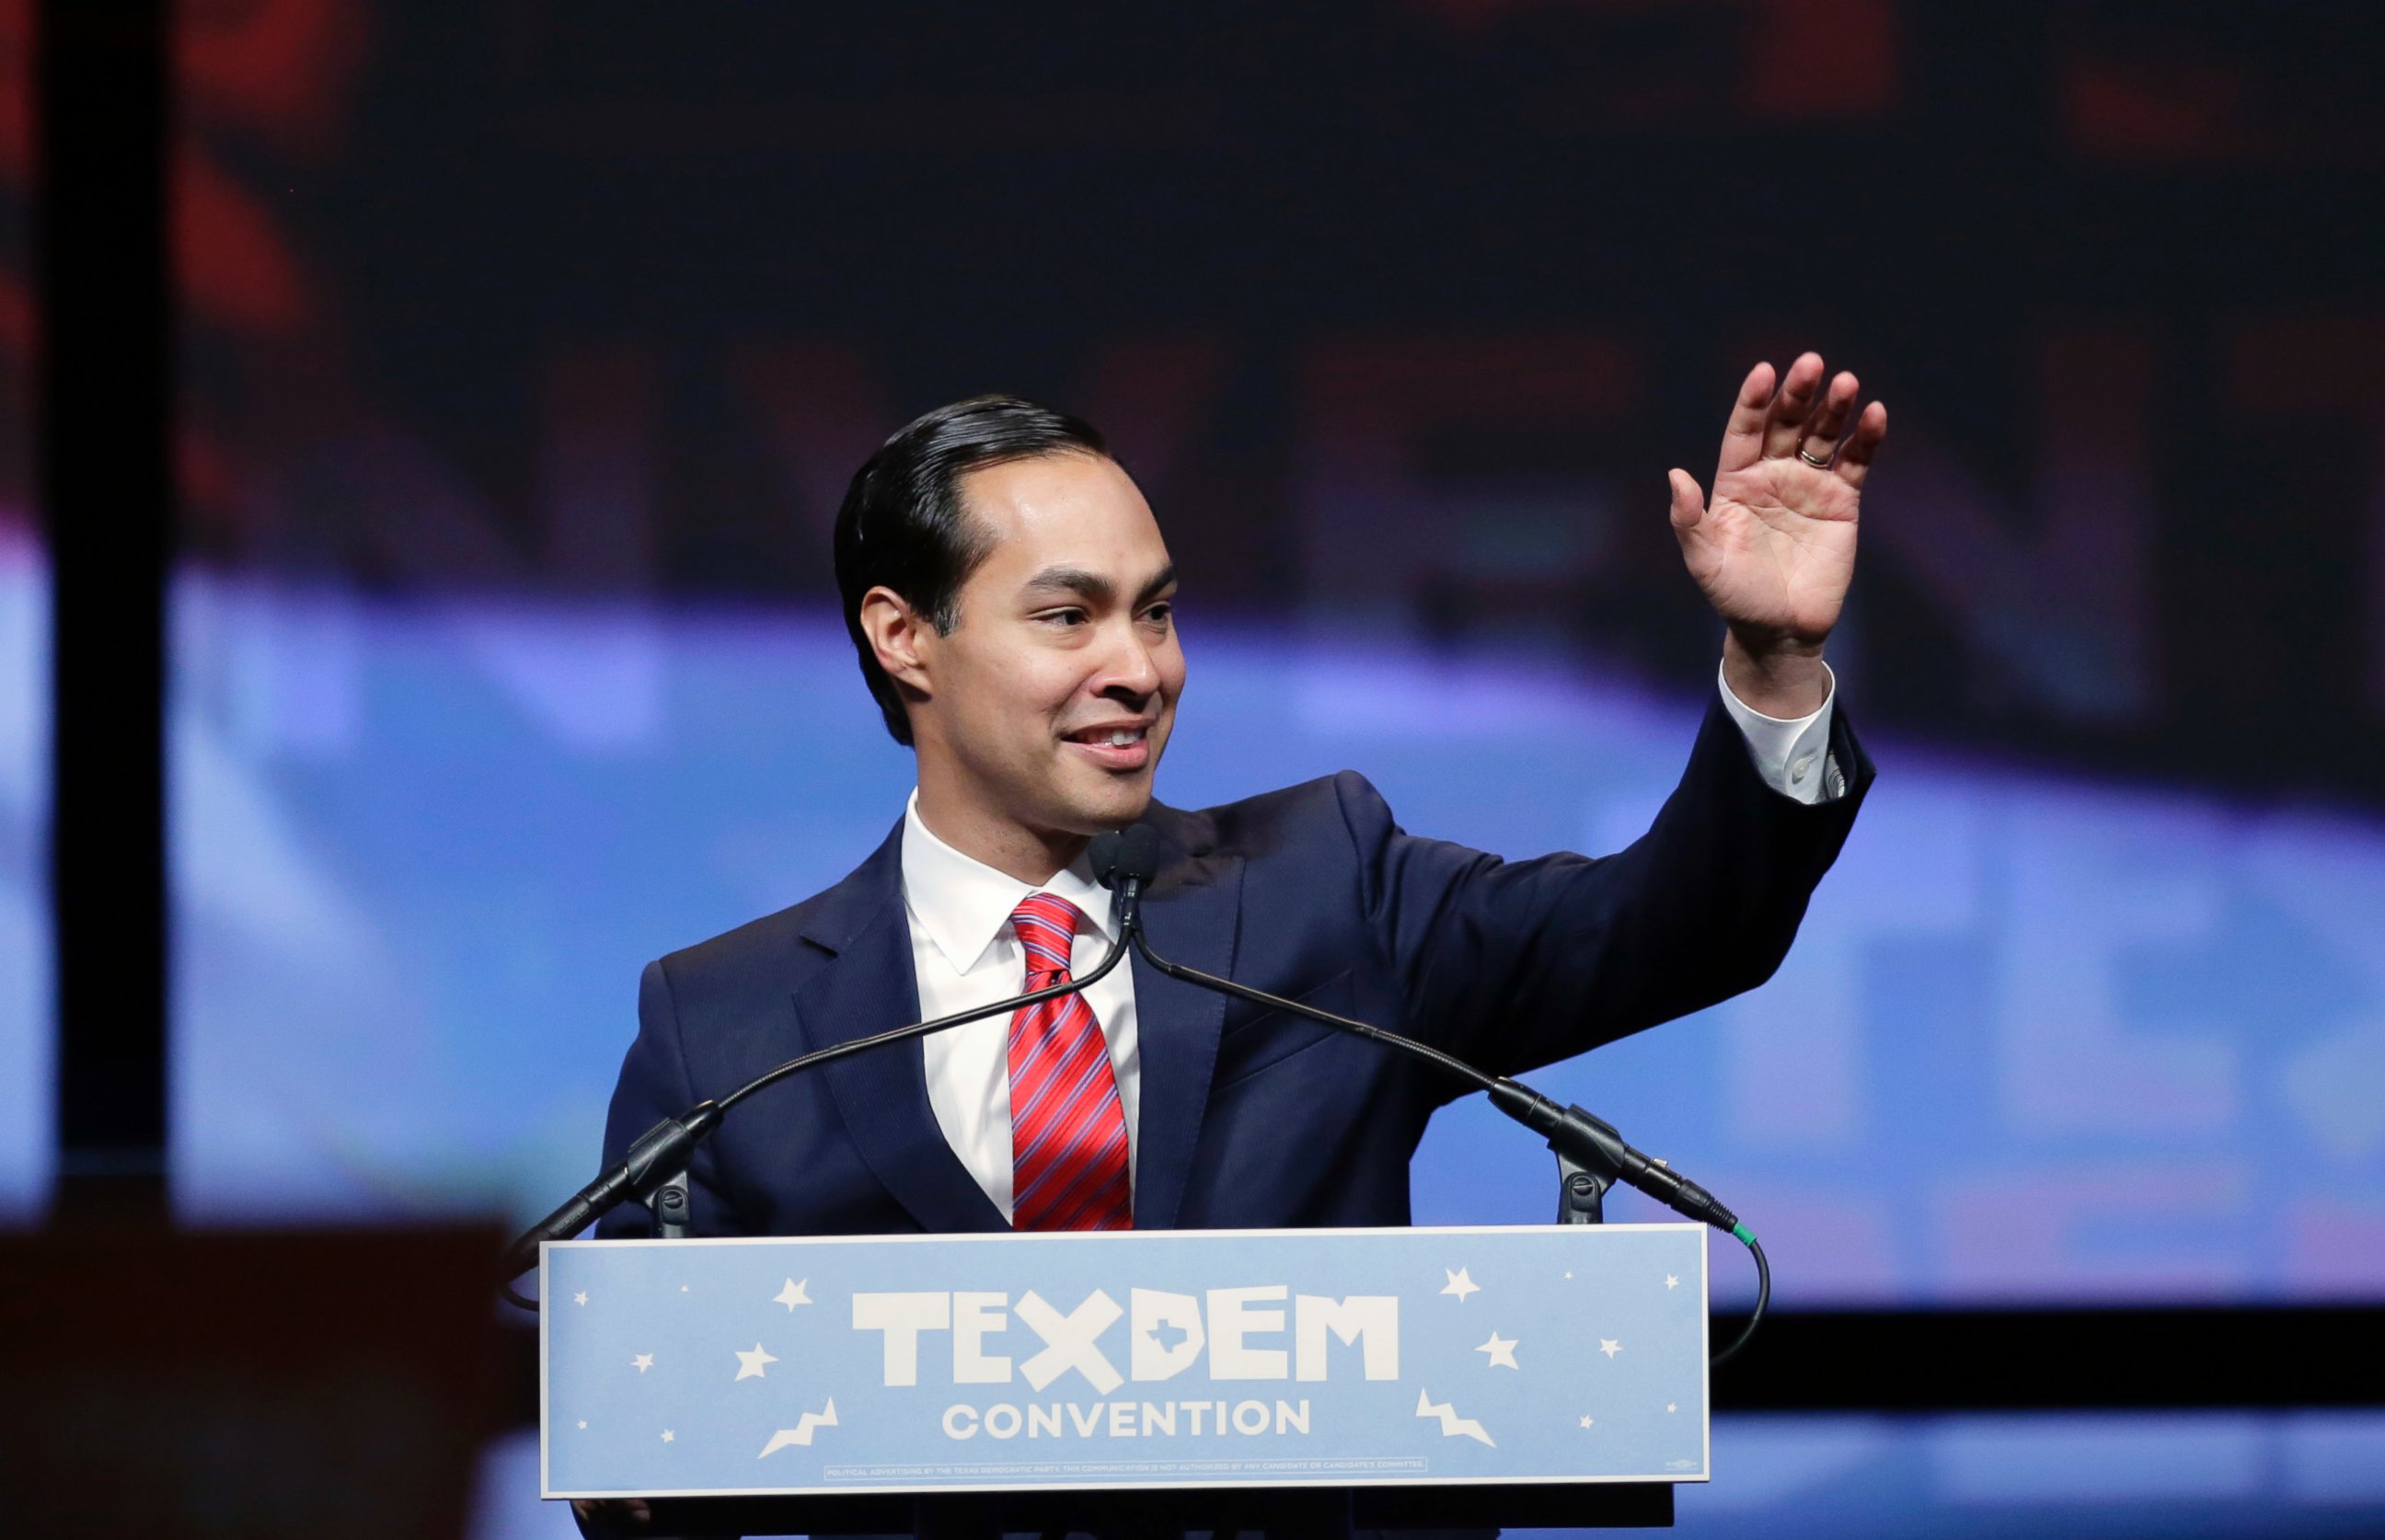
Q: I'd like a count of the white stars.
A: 14